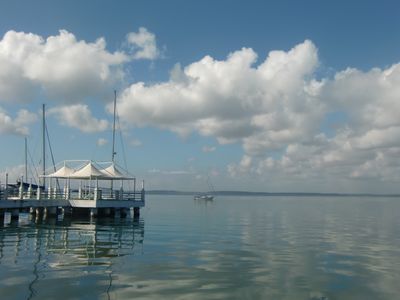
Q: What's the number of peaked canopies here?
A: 3